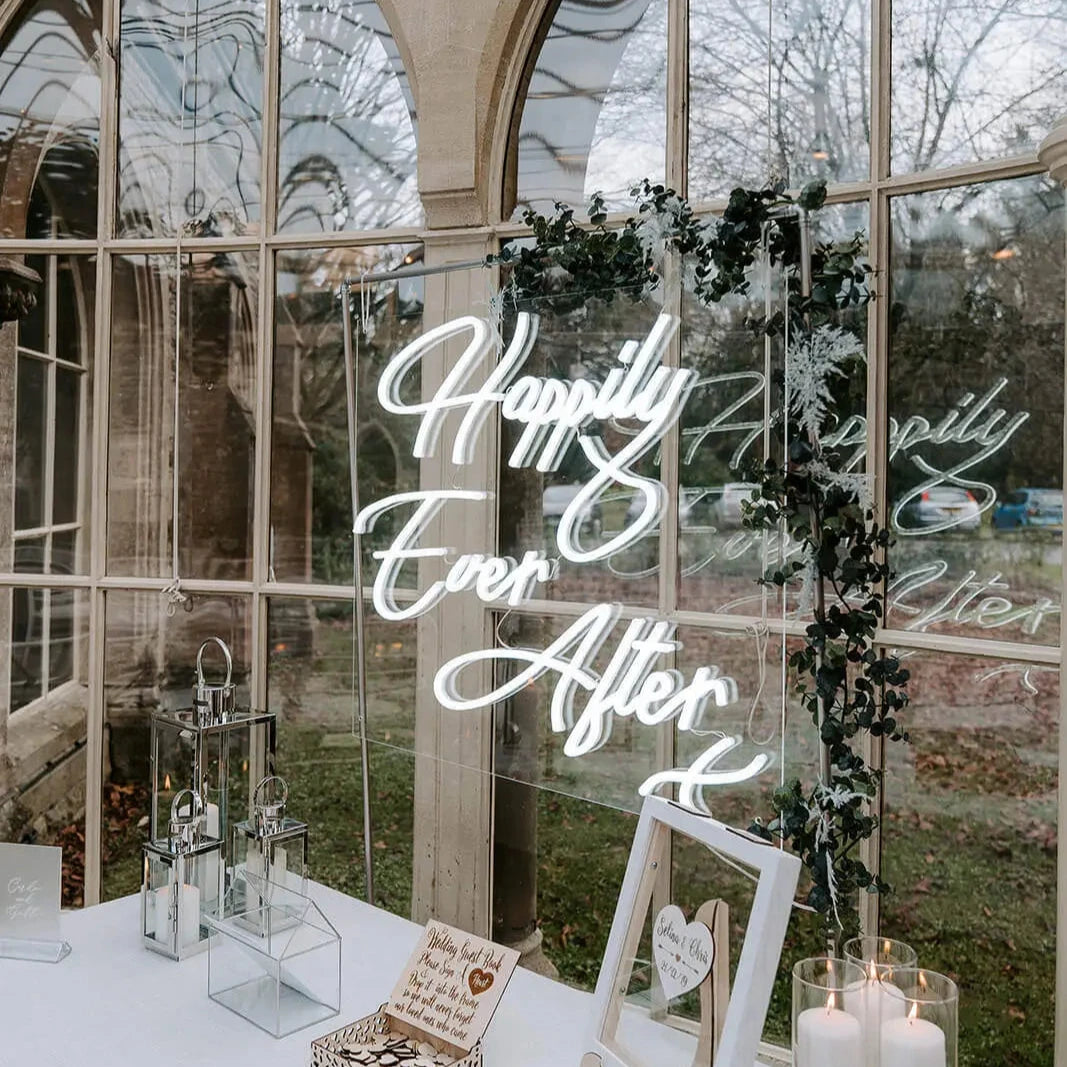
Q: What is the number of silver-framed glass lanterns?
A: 3